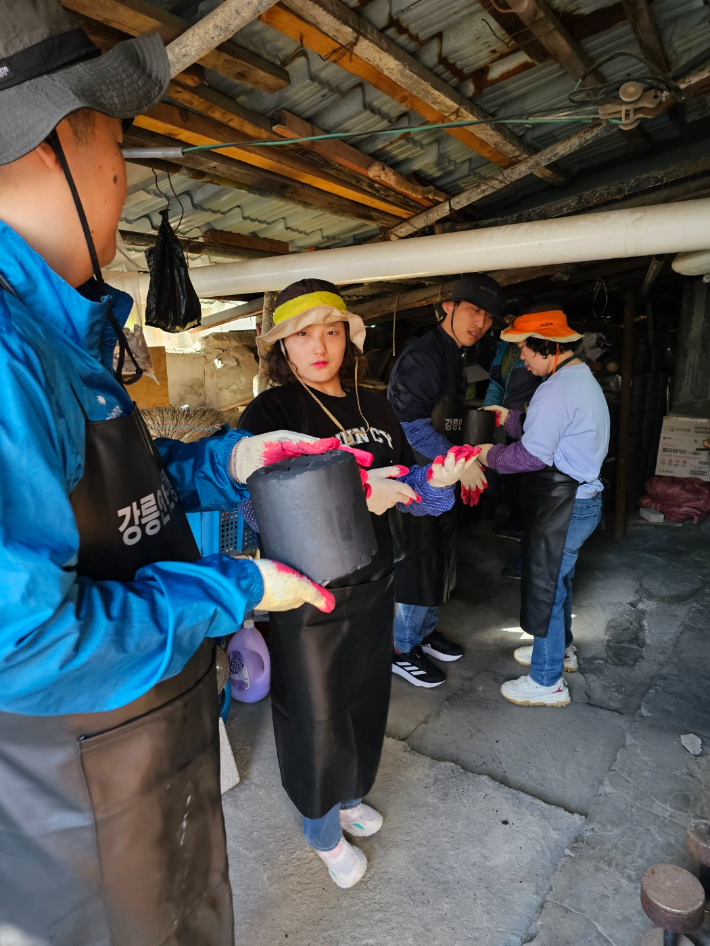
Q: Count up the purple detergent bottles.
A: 1